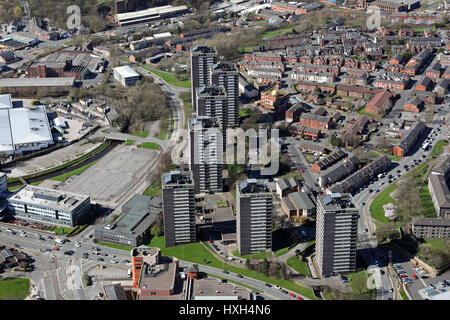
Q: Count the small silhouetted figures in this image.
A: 0